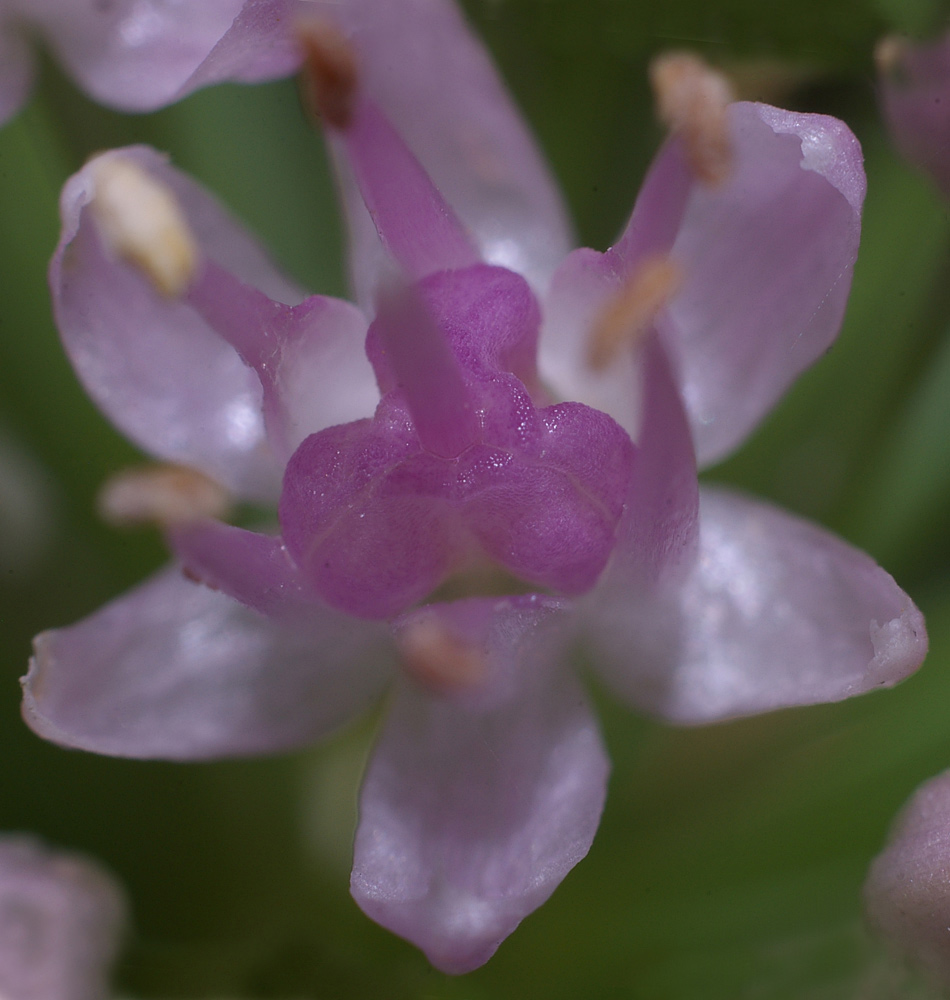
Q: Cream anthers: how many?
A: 1